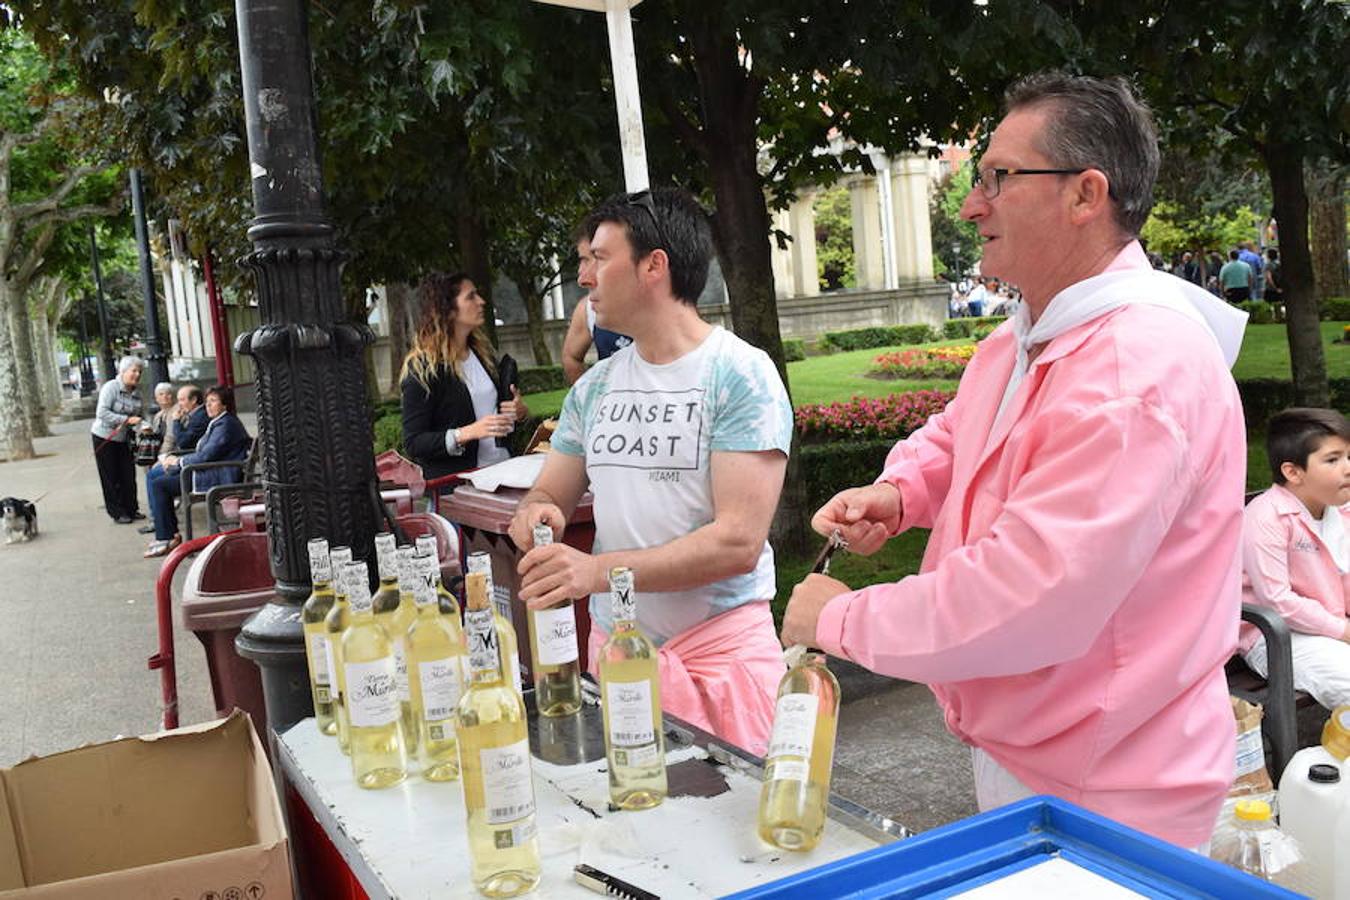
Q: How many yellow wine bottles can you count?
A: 12